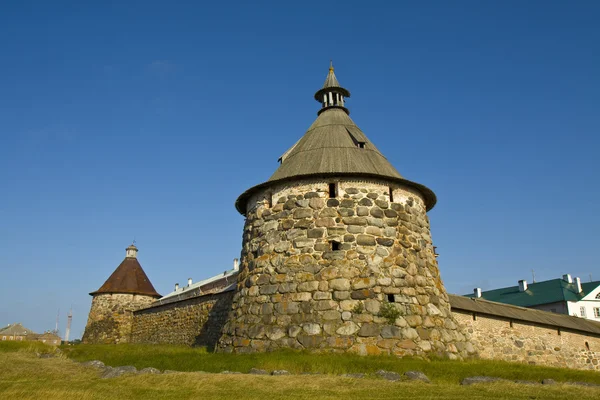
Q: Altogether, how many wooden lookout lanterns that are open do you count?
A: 1